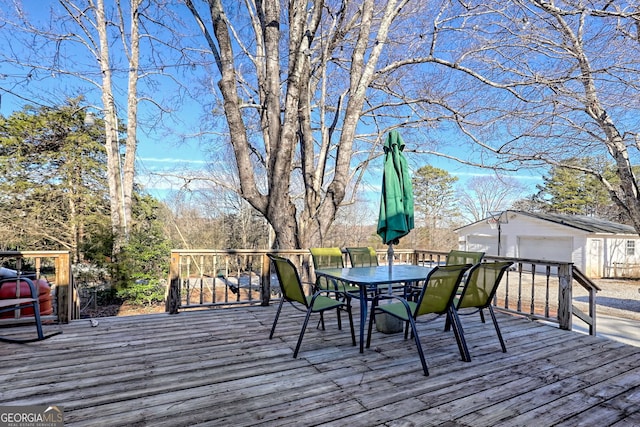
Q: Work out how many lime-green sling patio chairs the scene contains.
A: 6